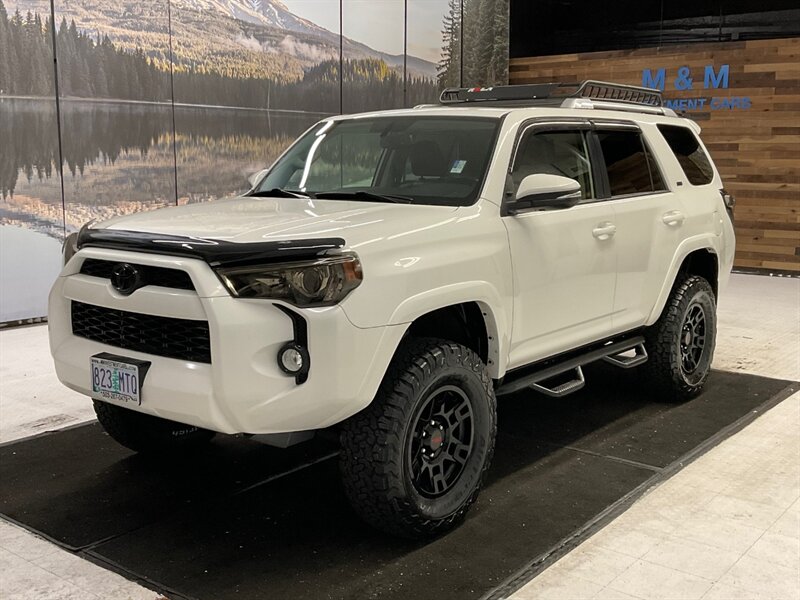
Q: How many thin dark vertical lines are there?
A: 5